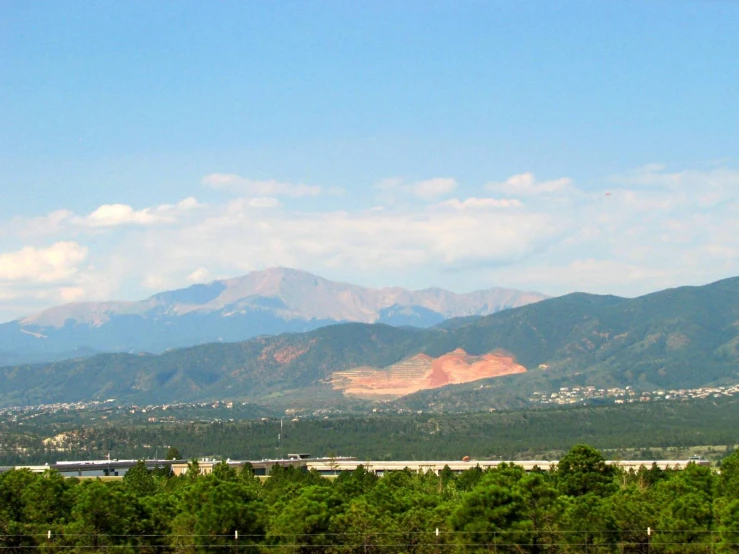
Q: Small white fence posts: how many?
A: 4